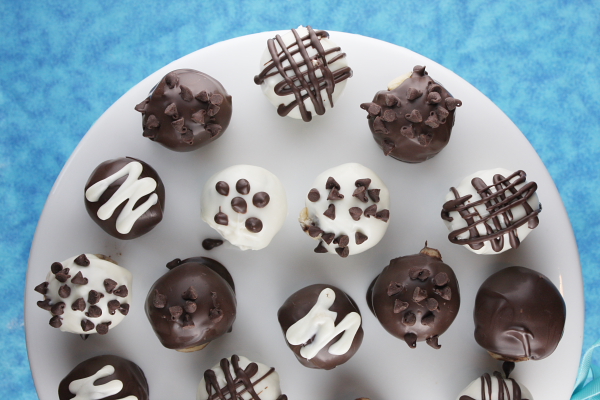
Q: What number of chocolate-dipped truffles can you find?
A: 15